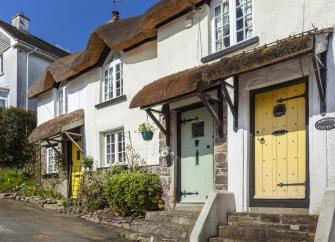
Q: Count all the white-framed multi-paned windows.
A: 5